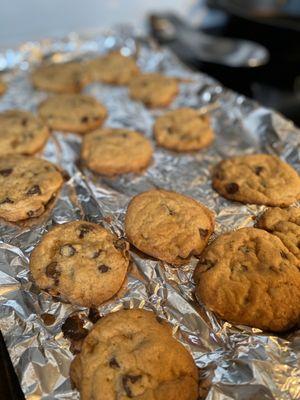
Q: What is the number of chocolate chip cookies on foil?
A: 15